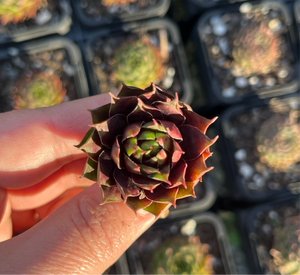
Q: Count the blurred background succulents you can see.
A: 8